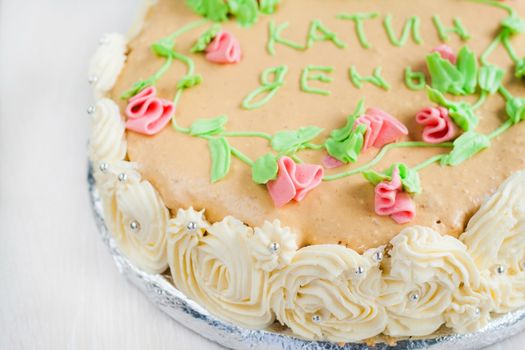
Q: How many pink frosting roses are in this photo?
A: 7